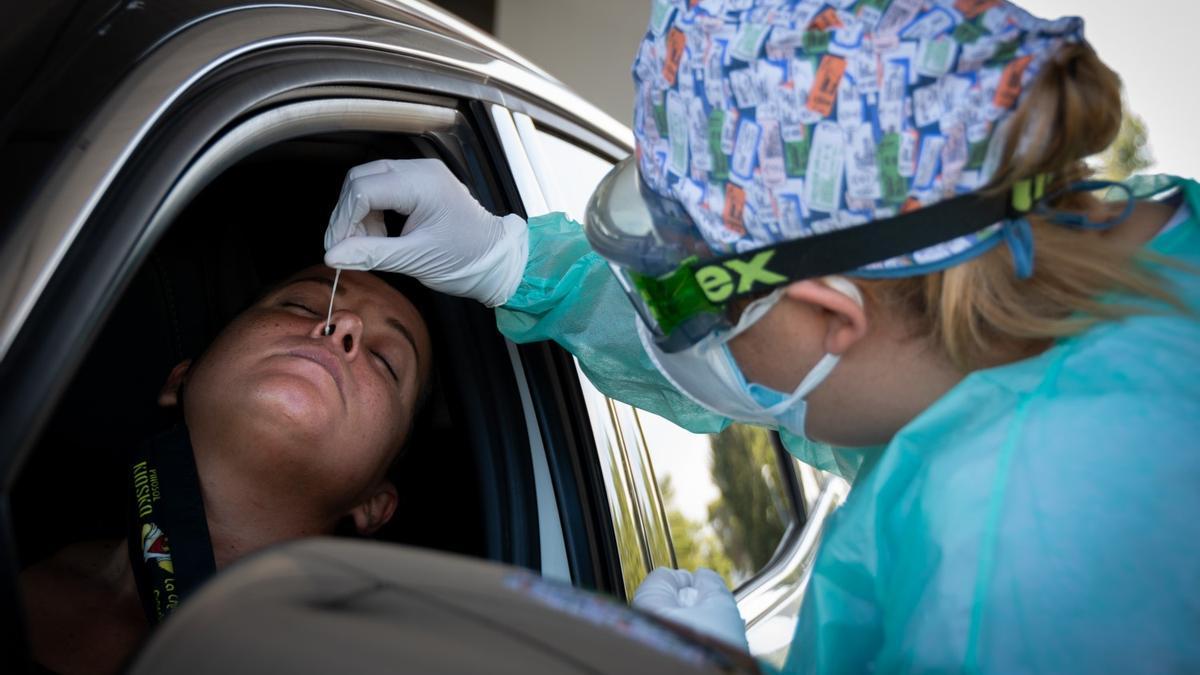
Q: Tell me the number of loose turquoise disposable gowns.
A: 1